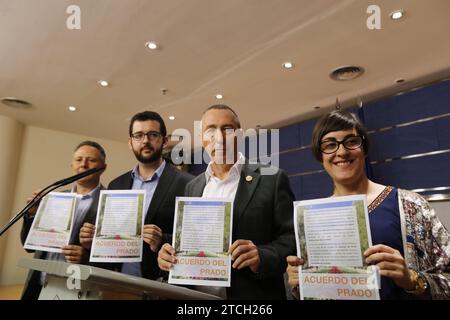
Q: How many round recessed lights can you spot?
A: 7